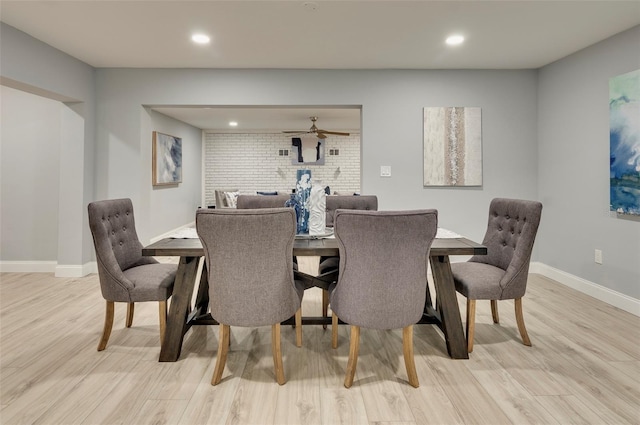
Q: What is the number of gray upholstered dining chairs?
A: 6